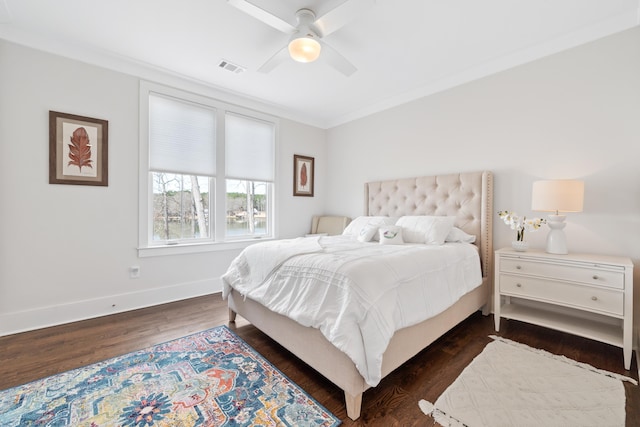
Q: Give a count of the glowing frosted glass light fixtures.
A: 1